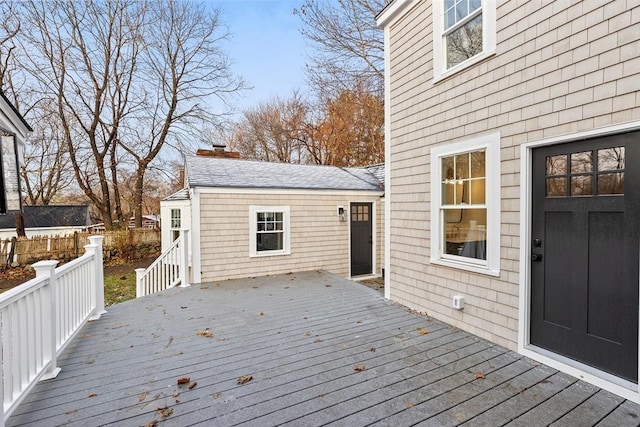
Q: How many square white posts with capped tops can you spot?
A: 5